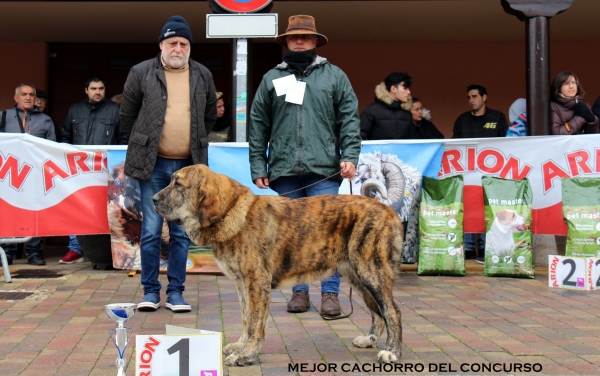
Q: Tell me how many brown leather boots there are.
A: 2